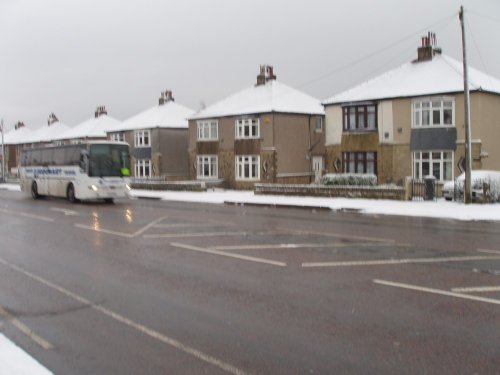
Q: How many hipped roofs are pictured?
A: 6